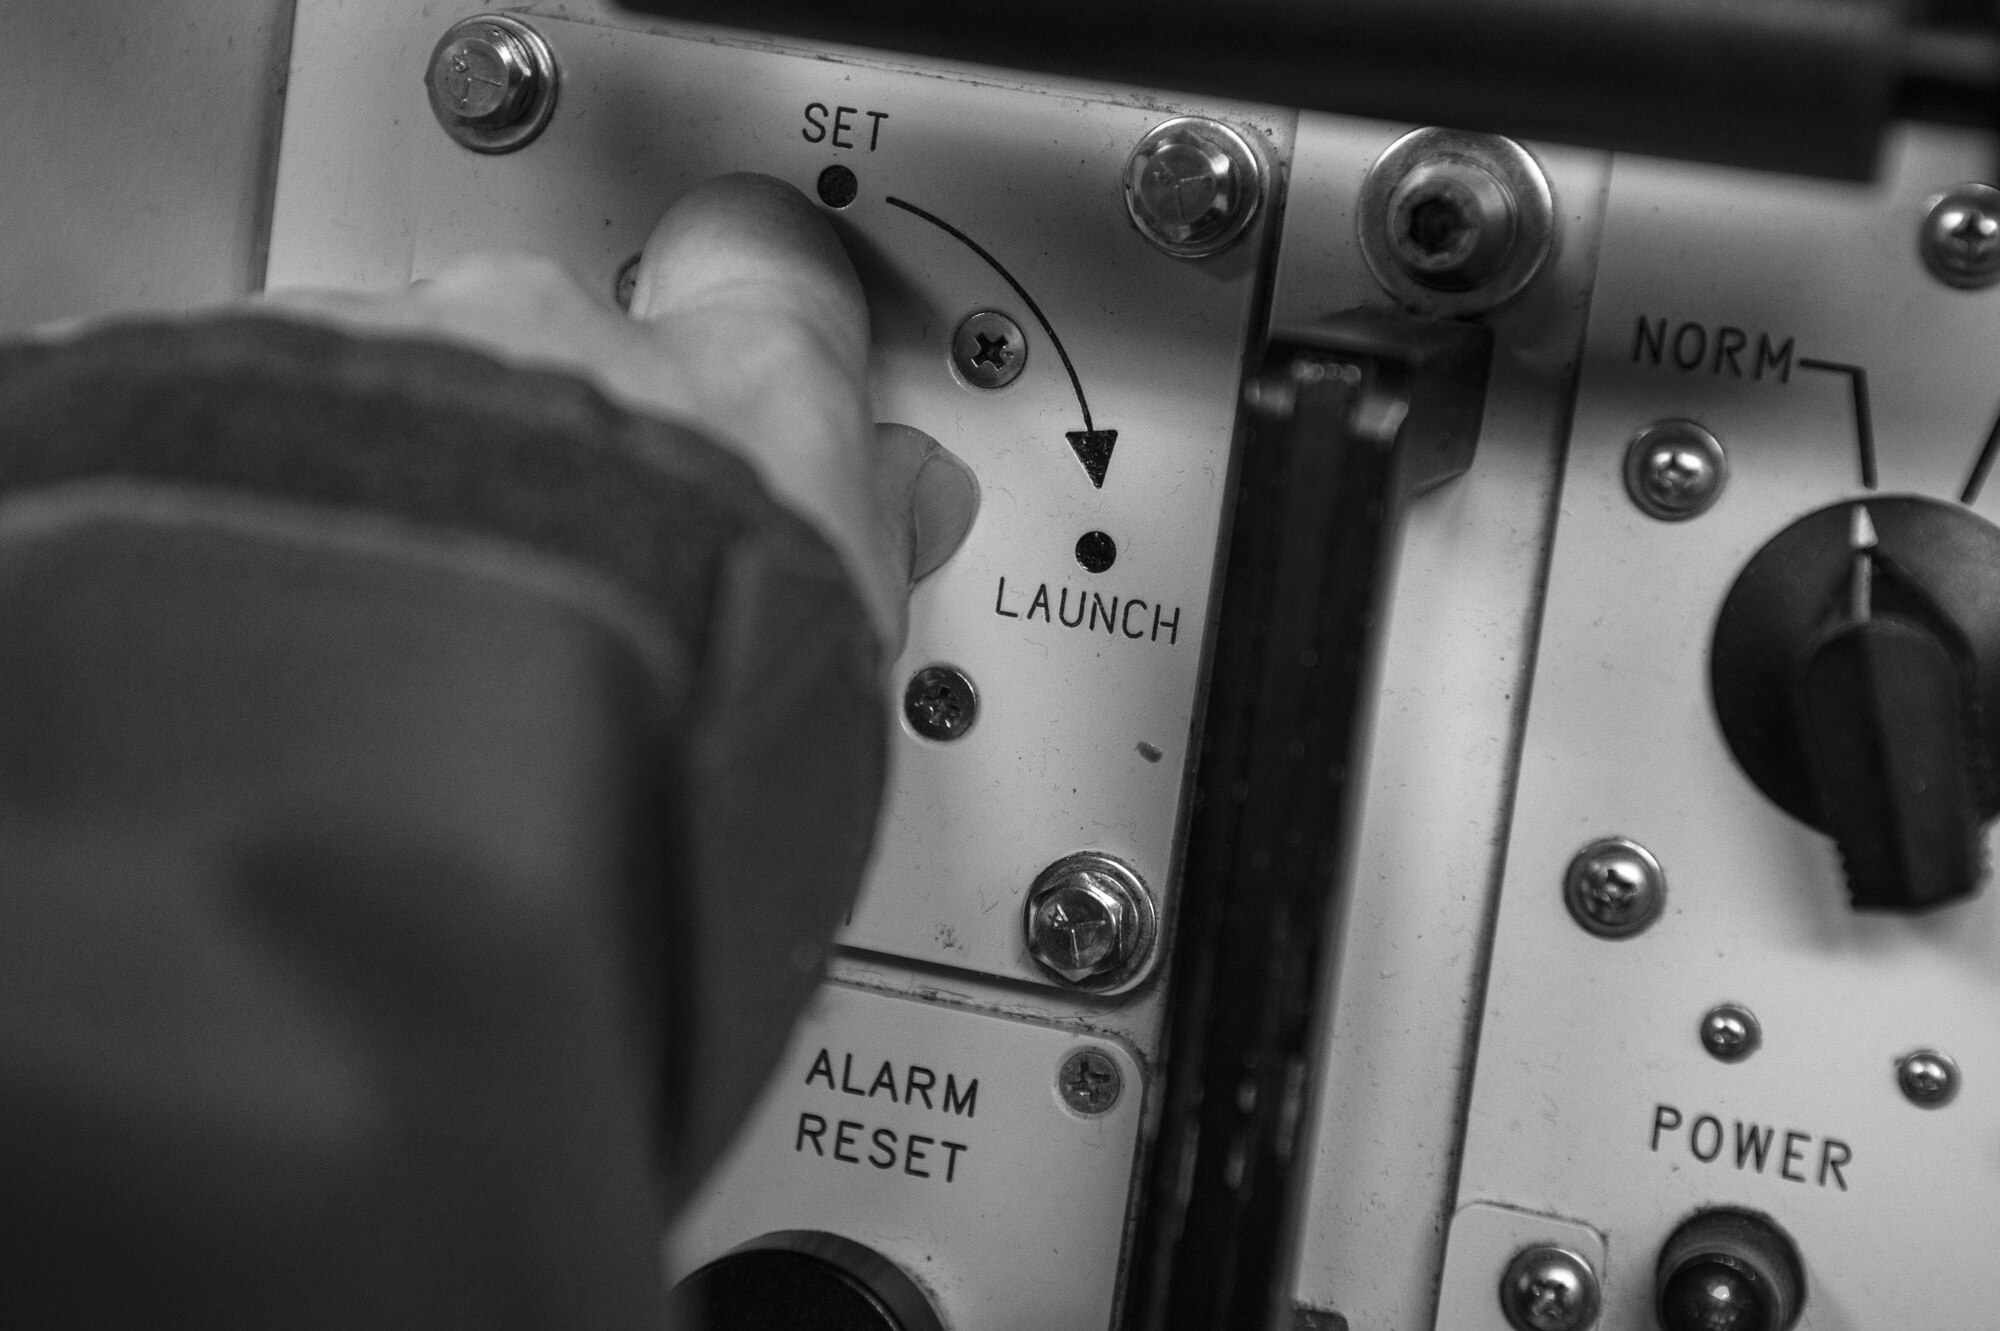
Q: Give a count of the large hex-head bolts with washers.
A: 3